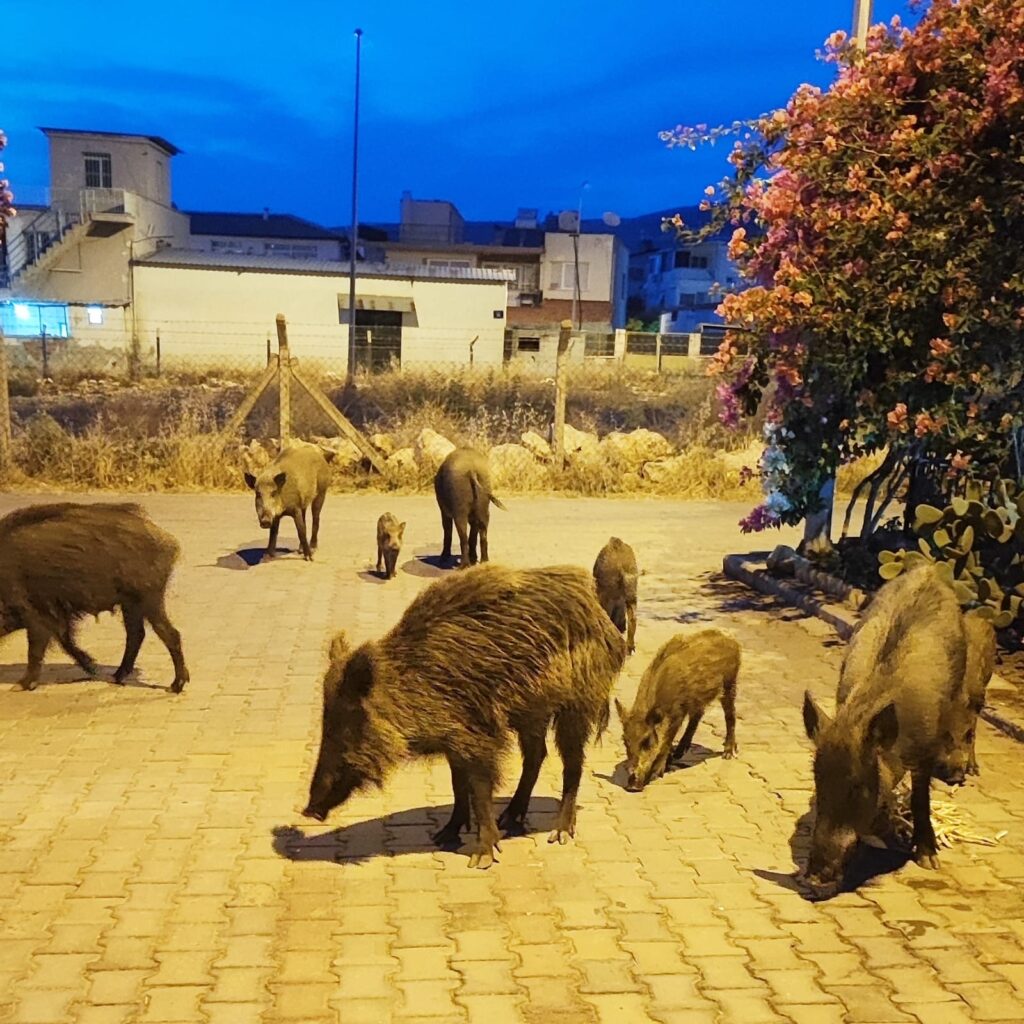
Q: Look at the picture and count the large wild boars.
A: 5